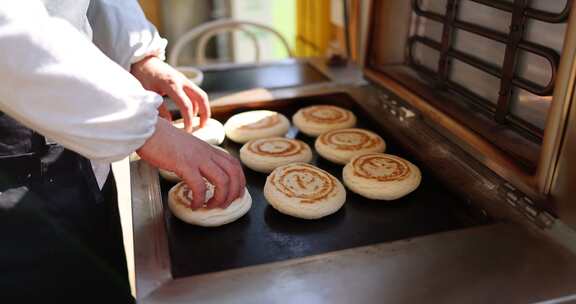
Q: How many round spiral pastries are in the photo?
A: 9